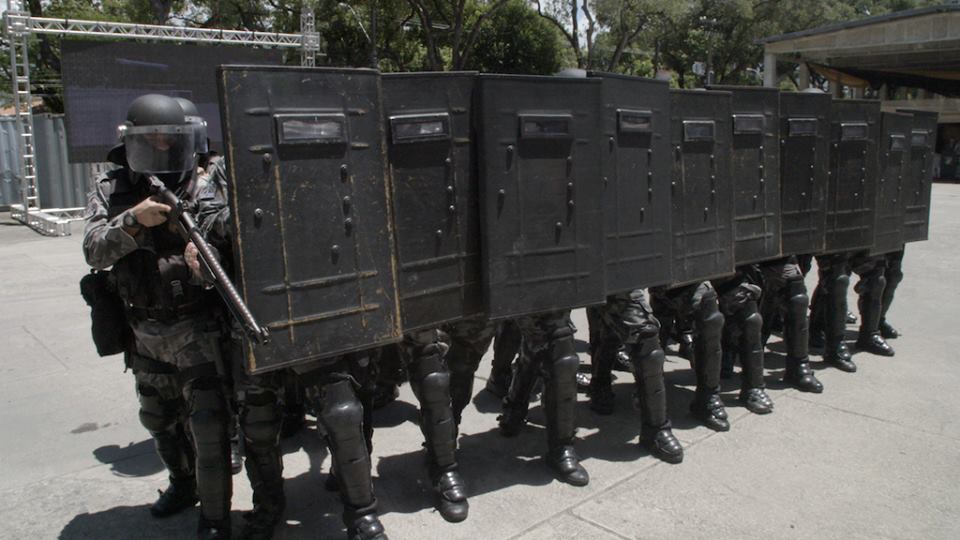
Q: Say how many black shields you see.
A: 10